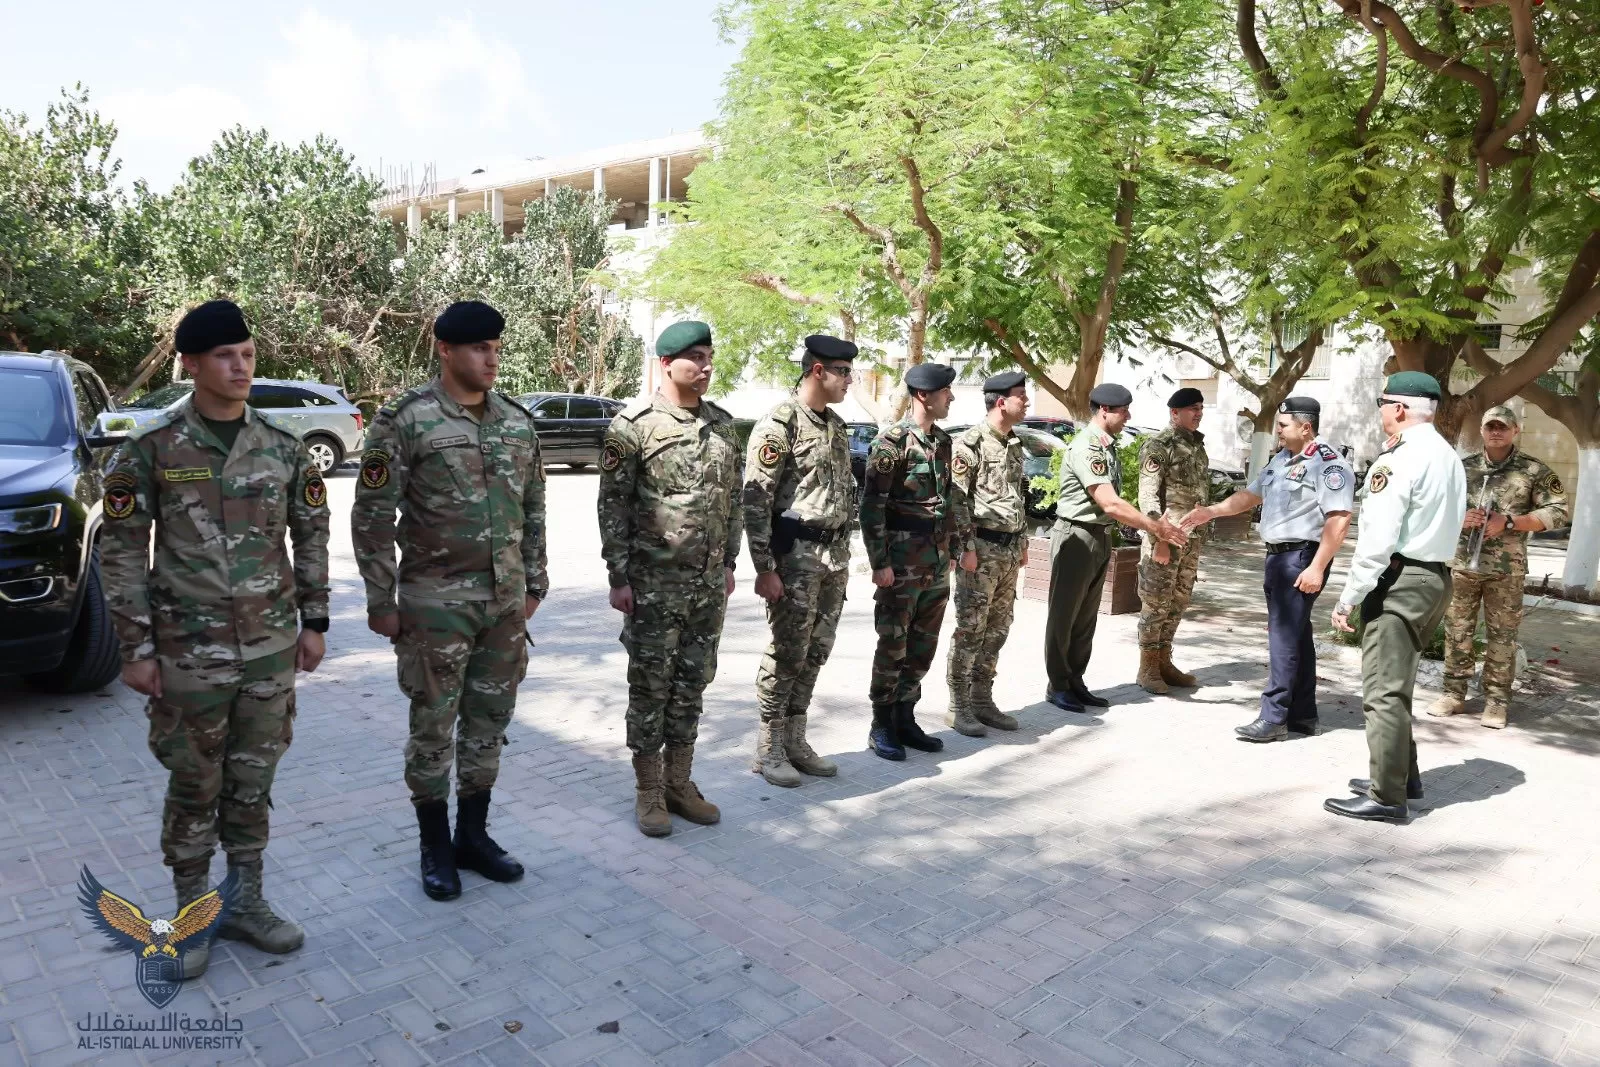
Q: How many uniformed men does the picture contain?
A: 11